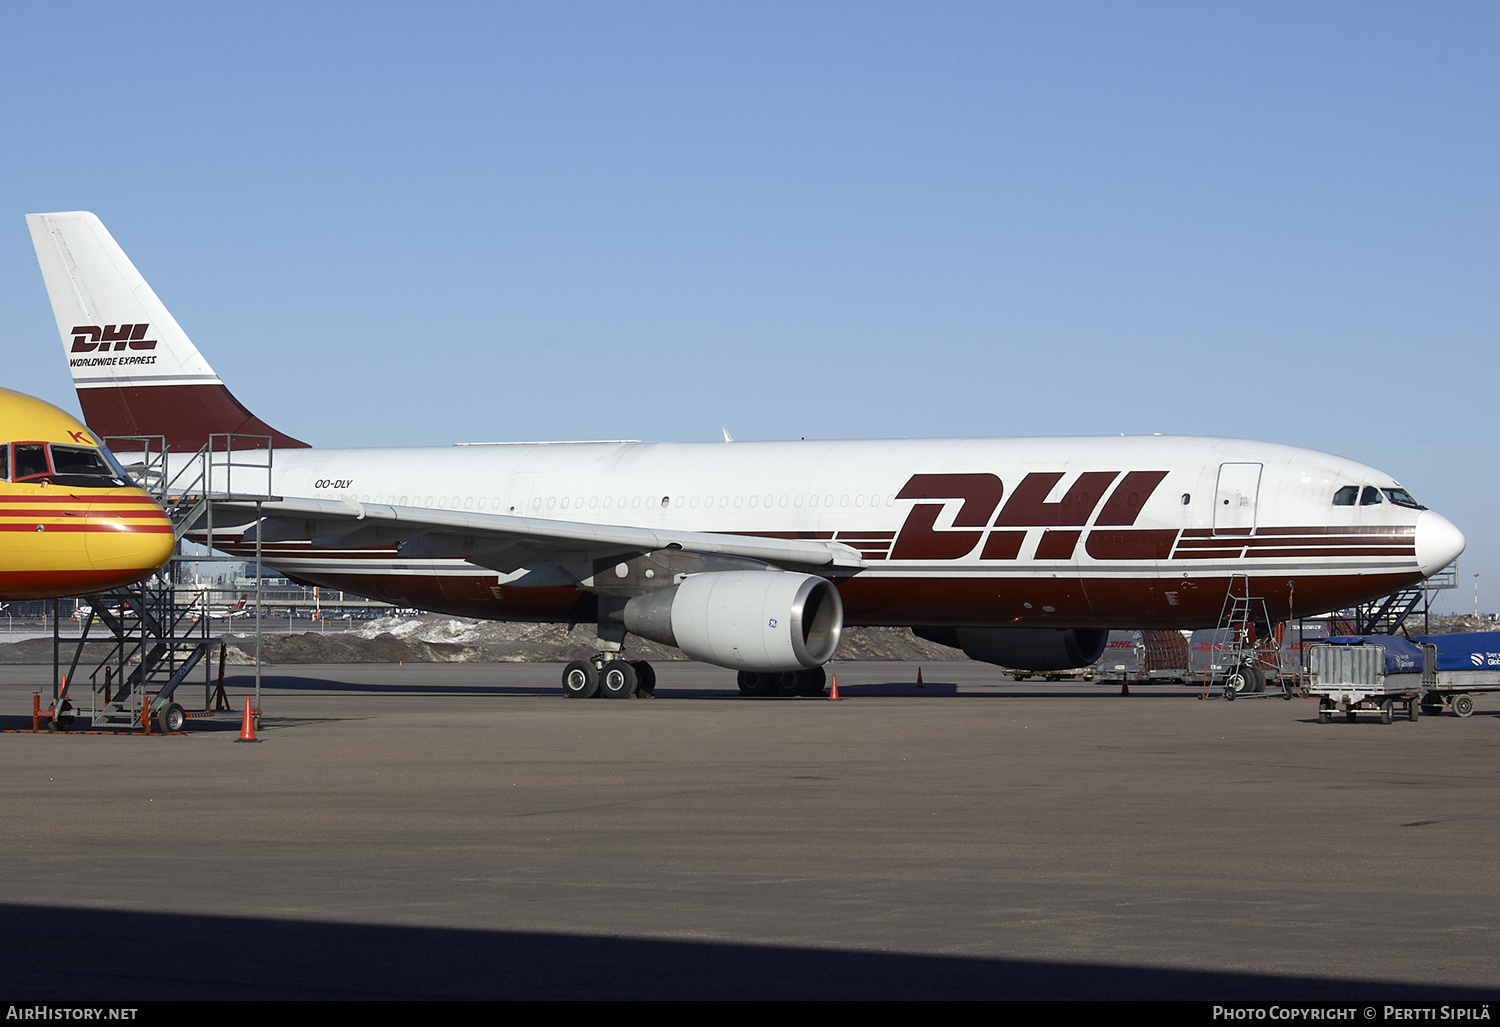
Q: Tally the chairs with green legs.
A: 0